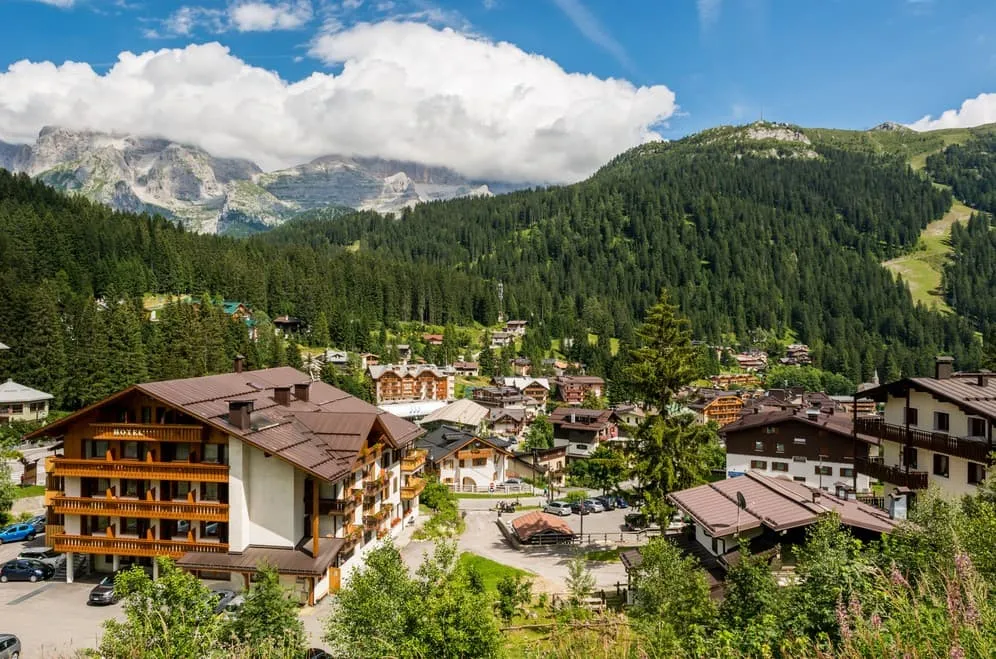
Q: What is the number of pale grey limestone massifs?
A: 2